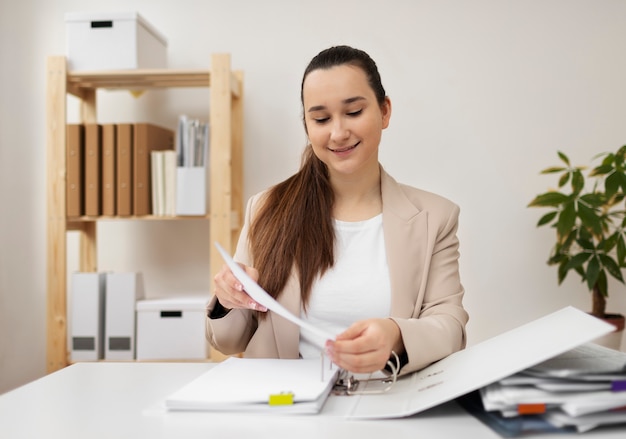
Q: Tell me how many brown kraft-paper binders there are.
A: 5